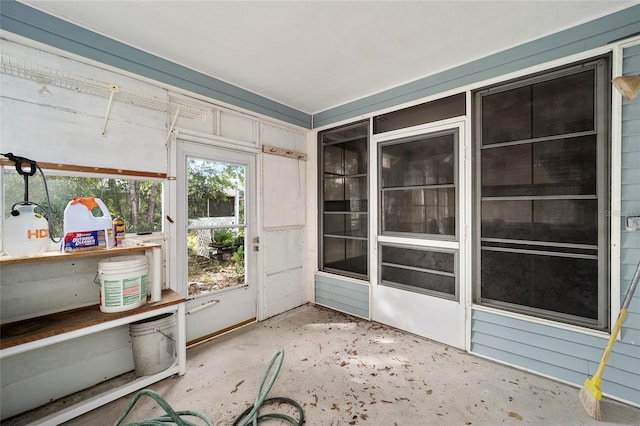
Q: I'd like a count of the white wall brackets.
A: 2